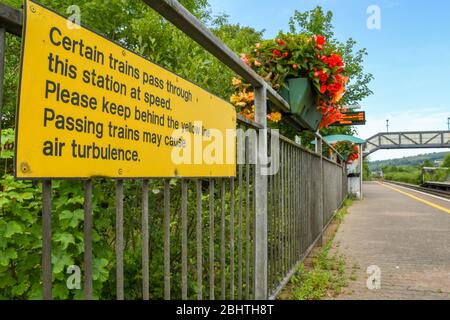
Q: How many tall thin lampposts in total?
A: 2